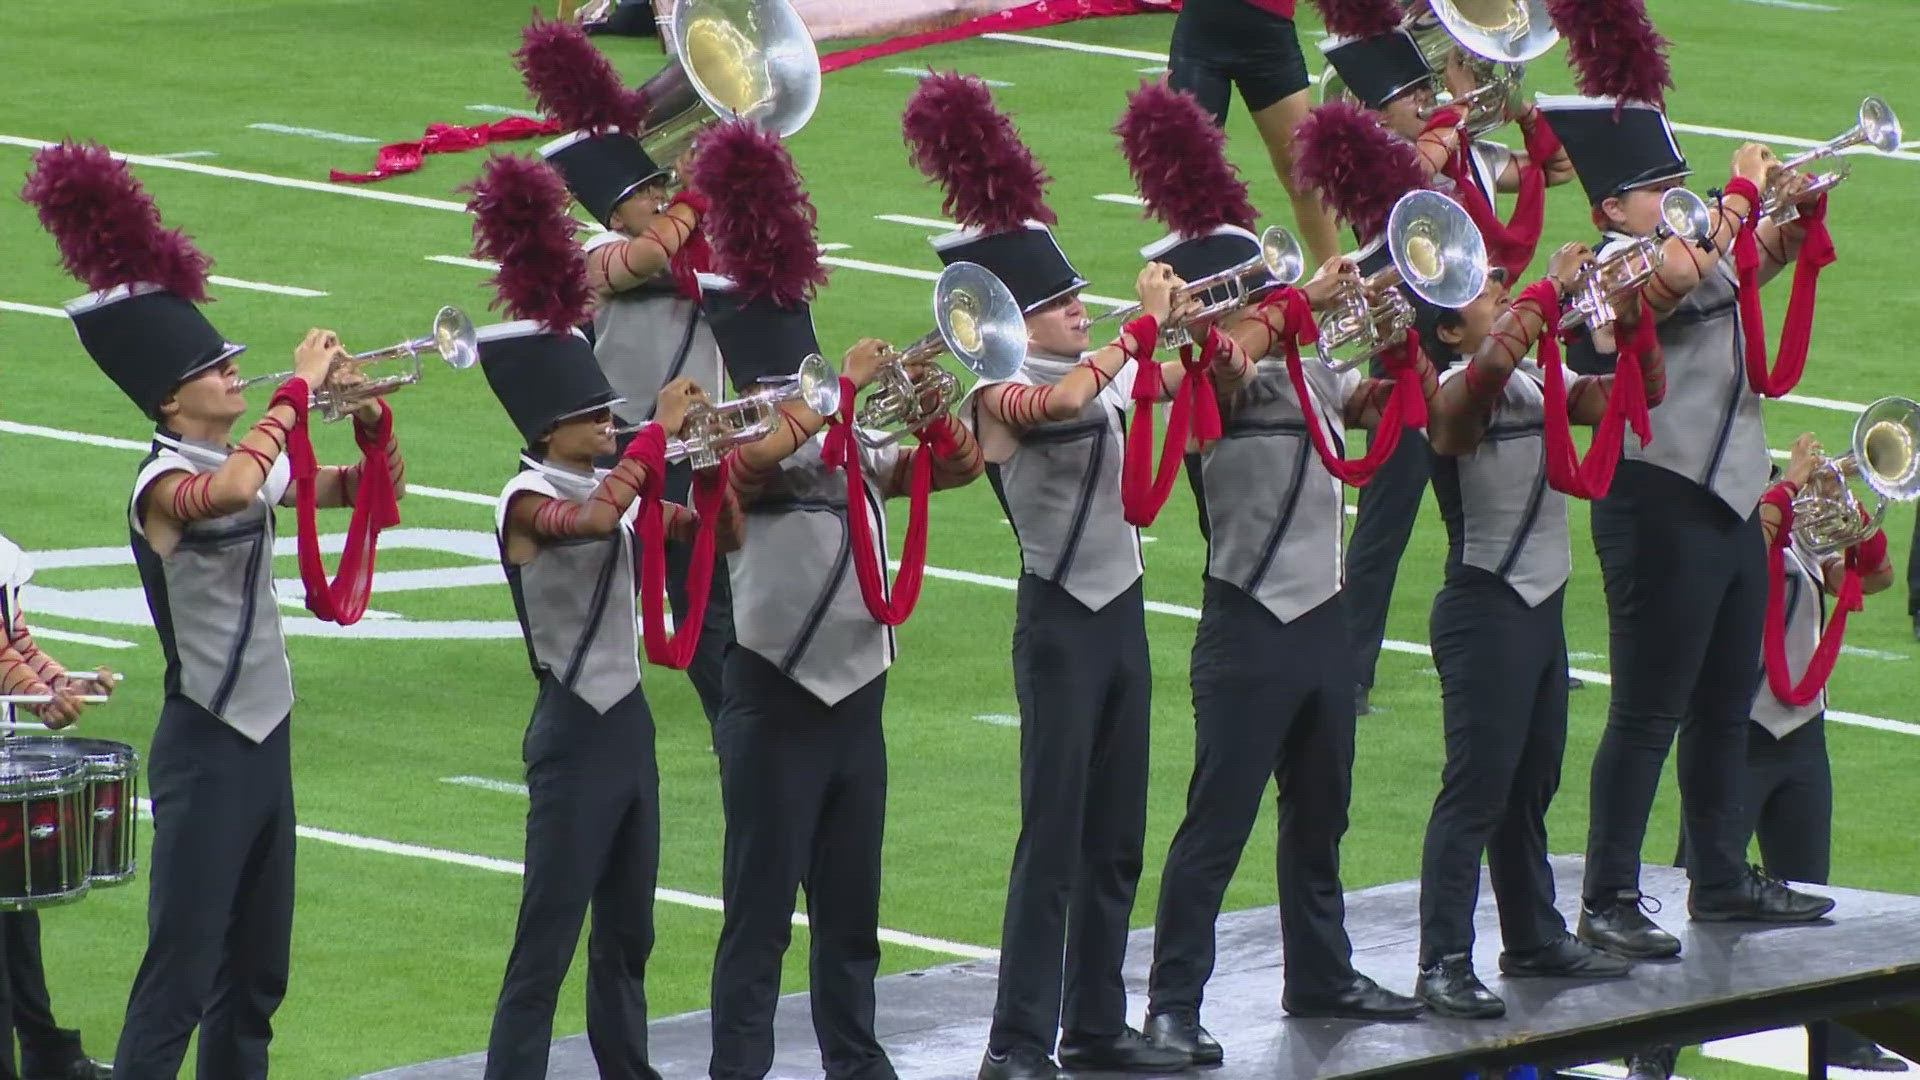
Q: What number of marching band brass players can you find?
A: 10